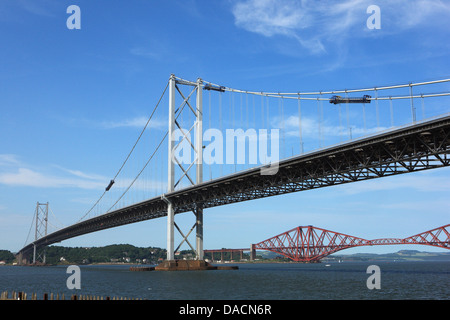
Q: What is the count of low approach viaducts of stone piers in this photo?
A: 1